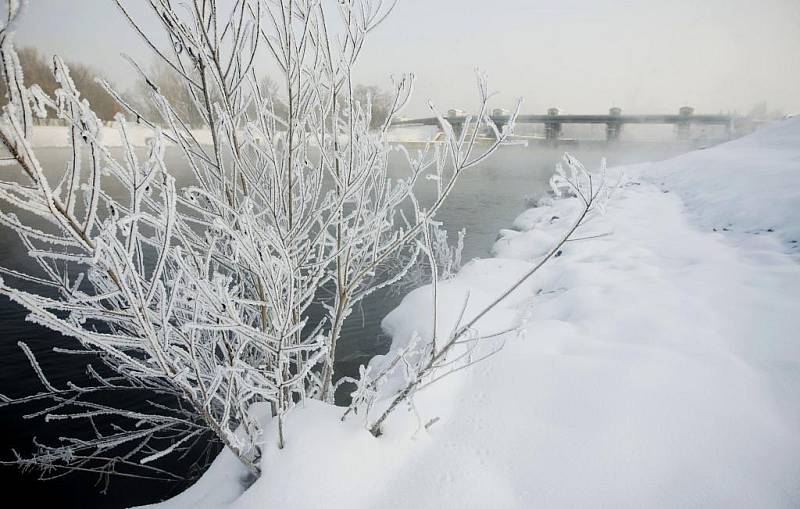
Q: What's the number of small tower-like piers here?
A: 5